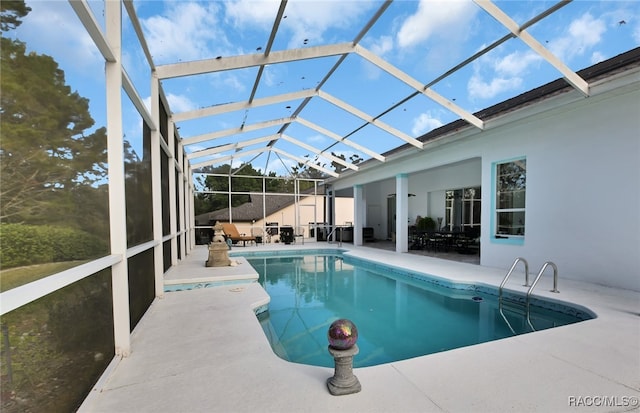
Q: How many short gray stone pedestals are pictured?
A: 1